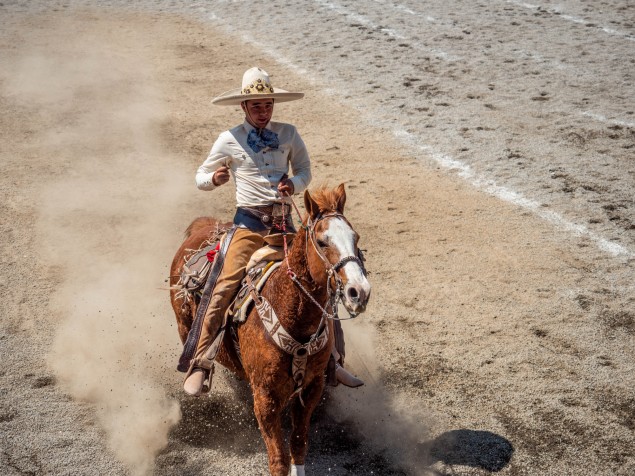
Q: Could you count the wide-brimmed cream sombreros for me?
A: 1